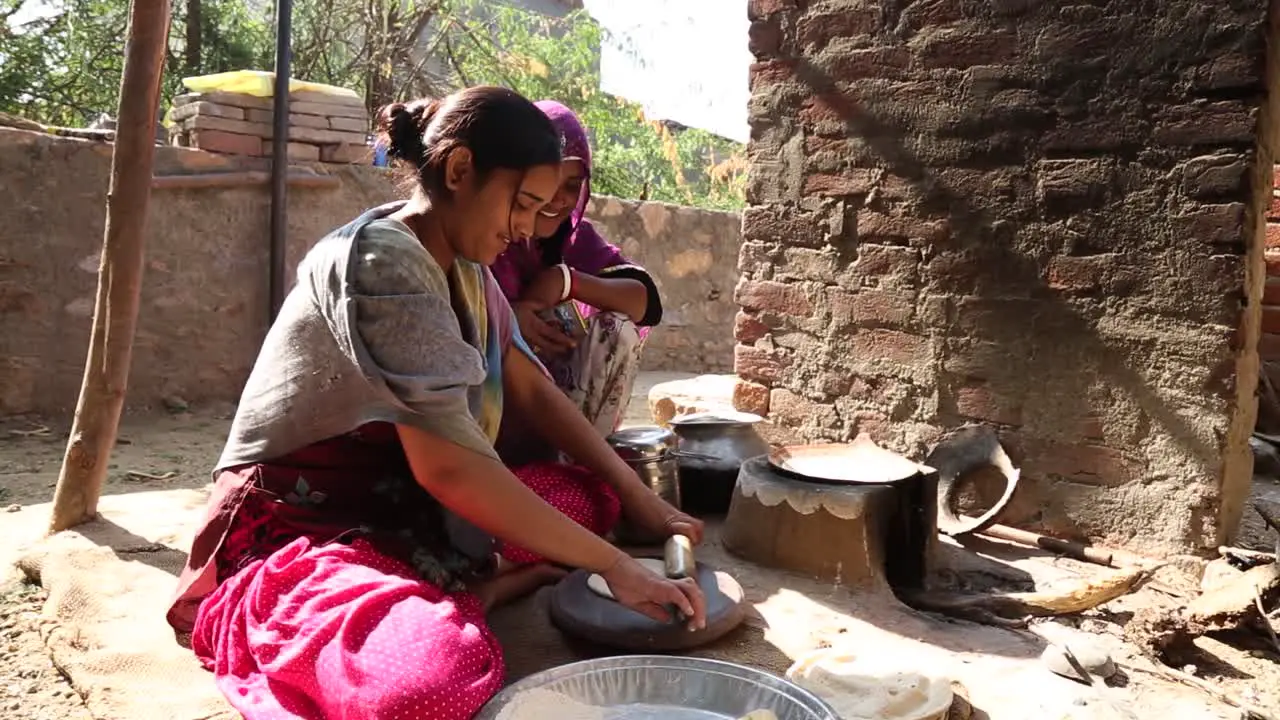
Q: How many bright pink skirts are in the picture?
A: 1